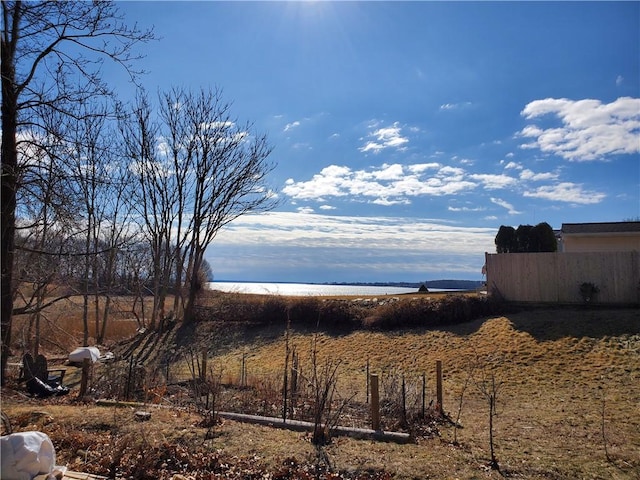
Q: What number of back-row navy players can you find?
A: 0